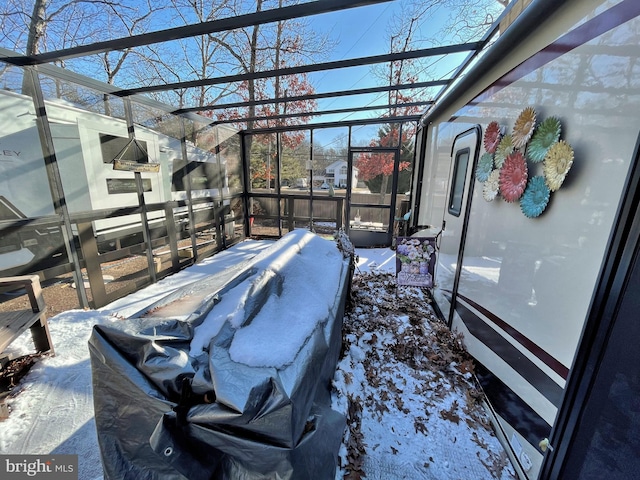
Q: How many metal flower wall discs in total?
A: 9